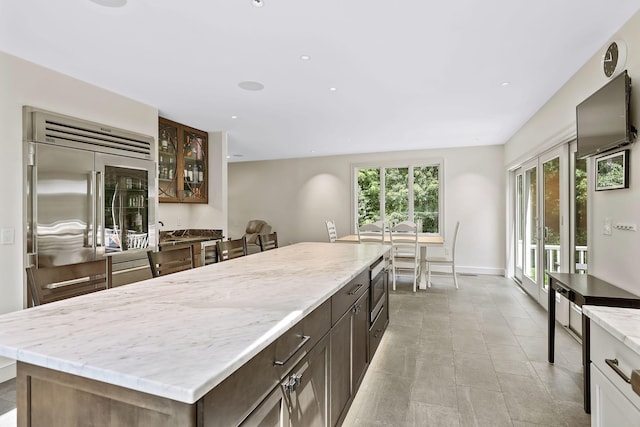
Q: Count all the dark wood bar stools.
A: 4